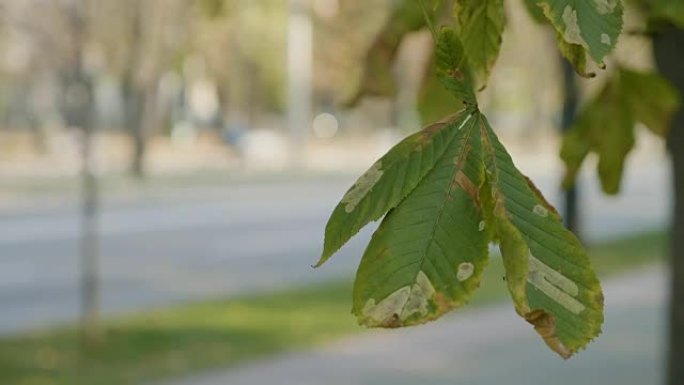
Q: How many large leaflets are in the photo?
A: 3